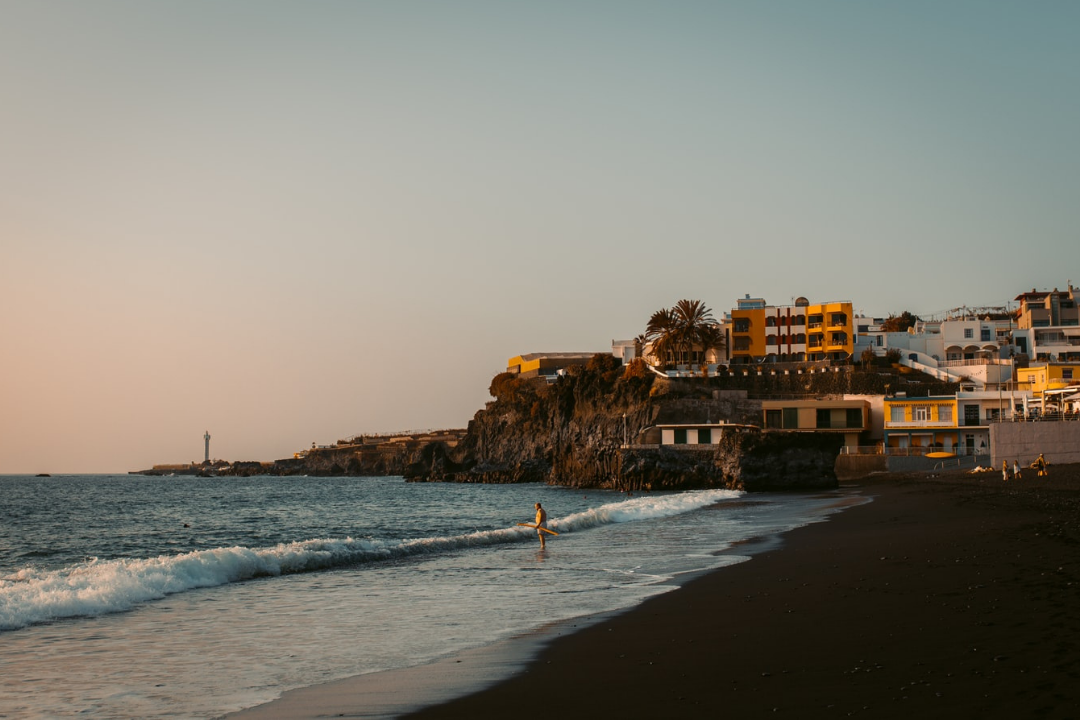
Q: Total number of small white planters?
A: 12